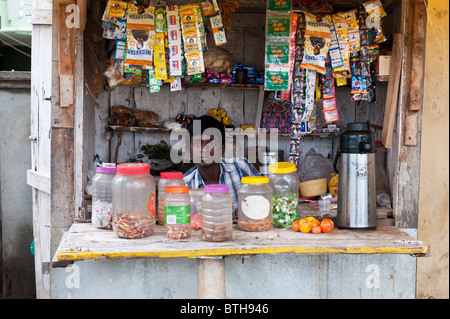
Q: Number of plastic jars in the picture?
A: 8